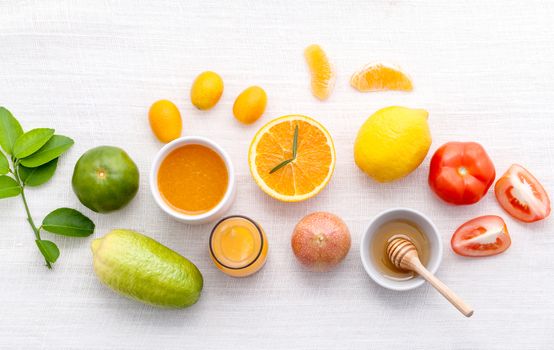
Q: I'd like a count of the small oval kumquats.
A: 3